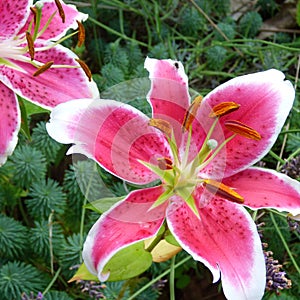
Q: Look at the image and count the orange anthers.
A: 12